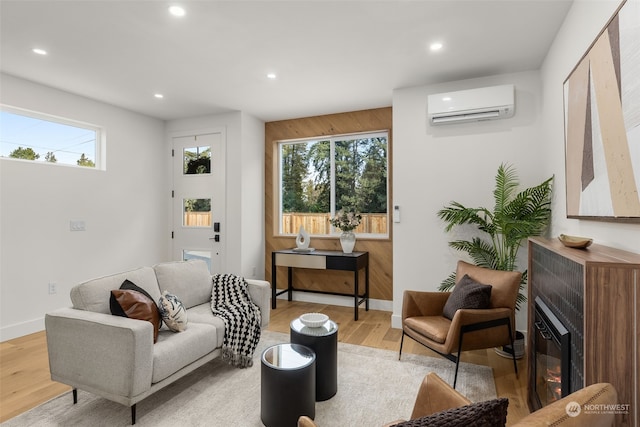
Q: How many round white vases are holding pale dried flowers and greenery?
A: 1